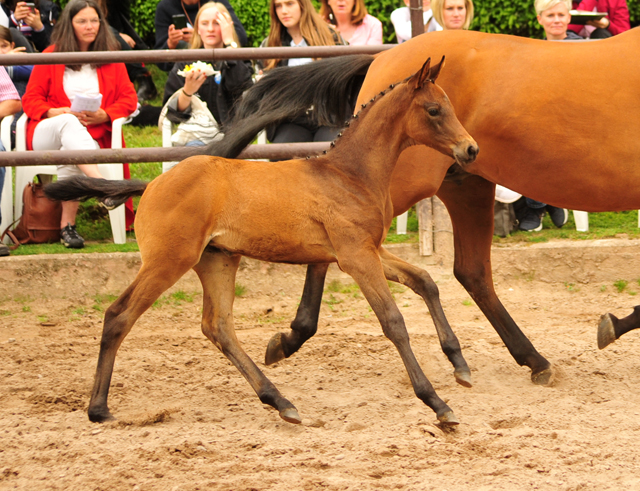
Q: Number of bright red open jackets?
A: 1